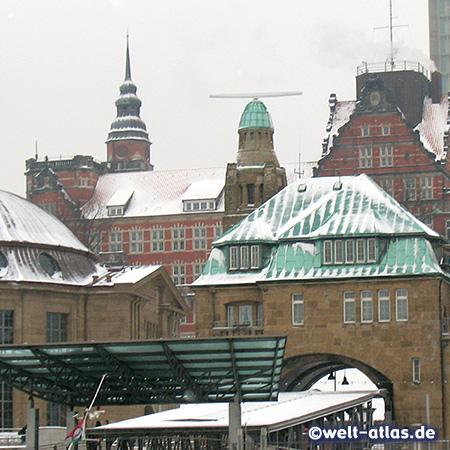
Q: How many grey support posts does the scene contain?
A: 3